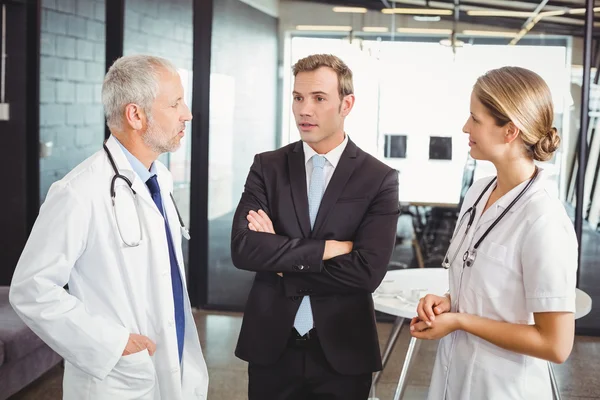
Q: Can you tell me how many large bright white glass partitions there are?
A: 1